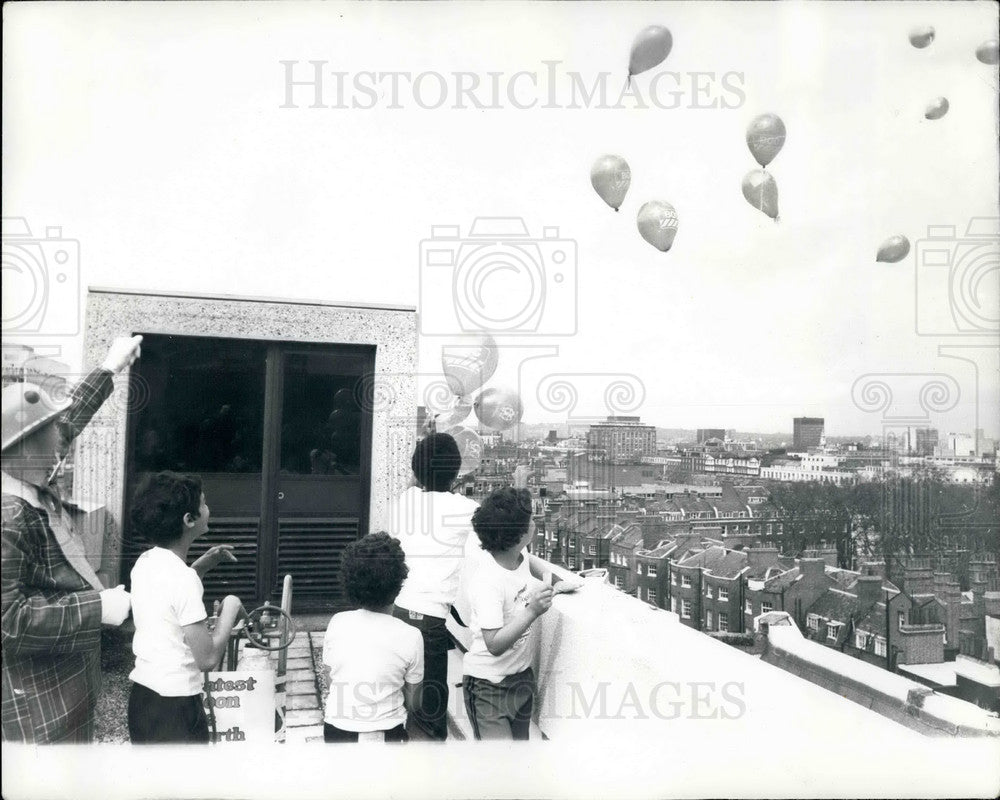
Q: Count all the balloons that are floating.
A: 9